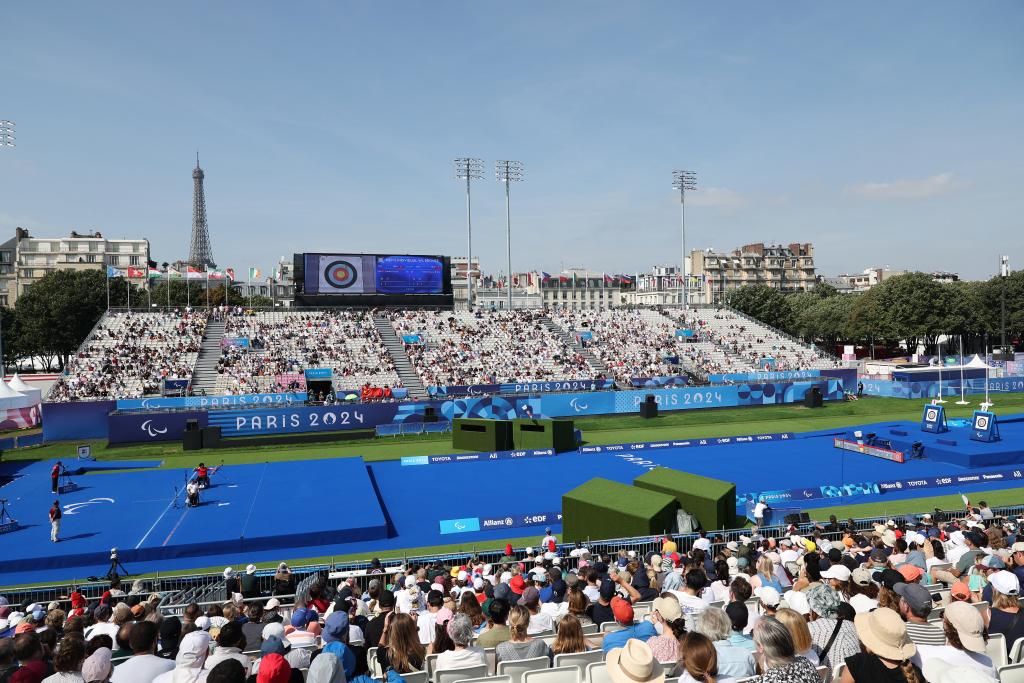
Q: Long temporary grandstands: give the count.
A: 2